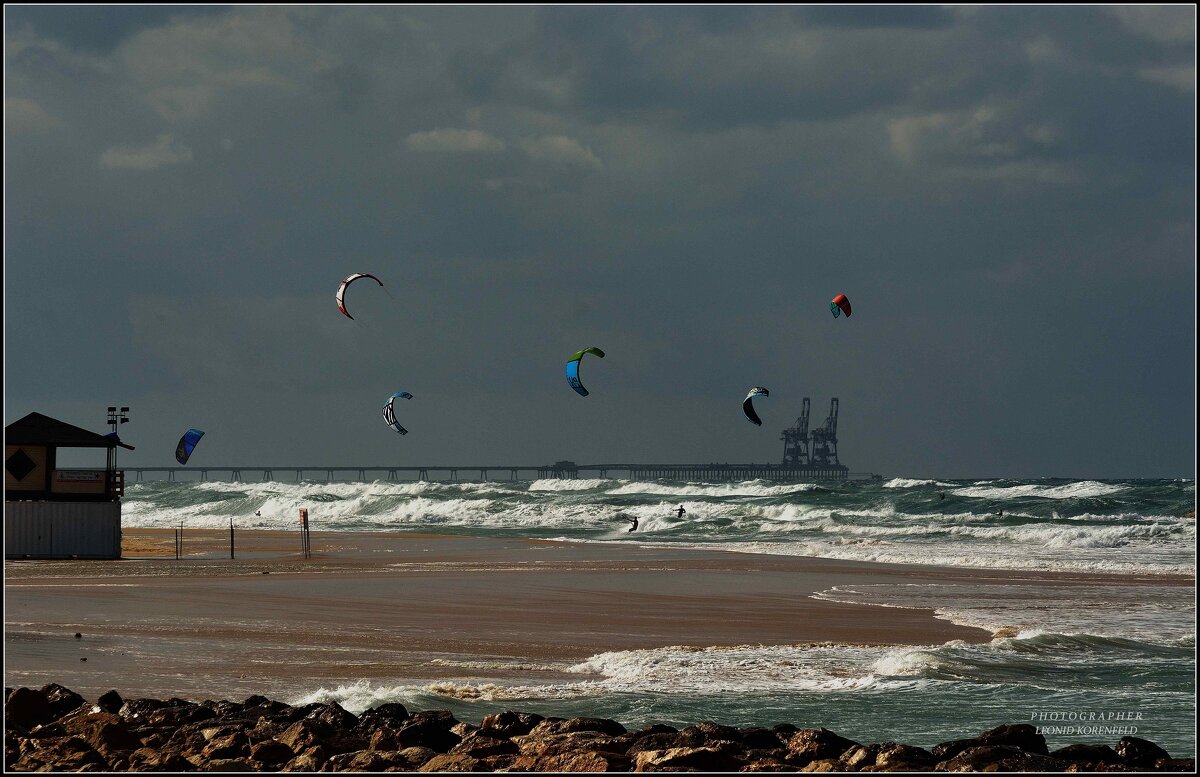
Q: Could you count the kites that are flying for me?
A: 6